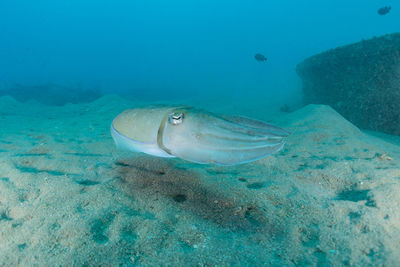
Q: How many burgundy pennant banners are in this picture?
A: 0